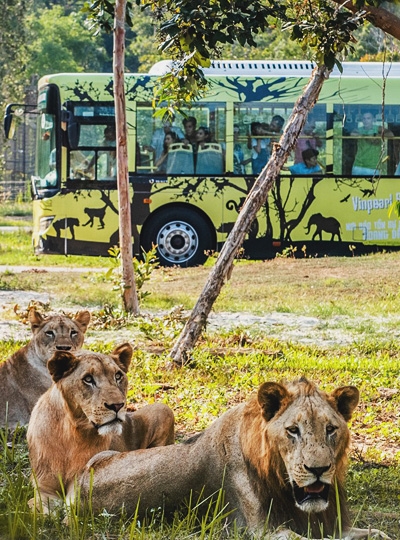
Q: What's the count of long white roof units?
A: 1